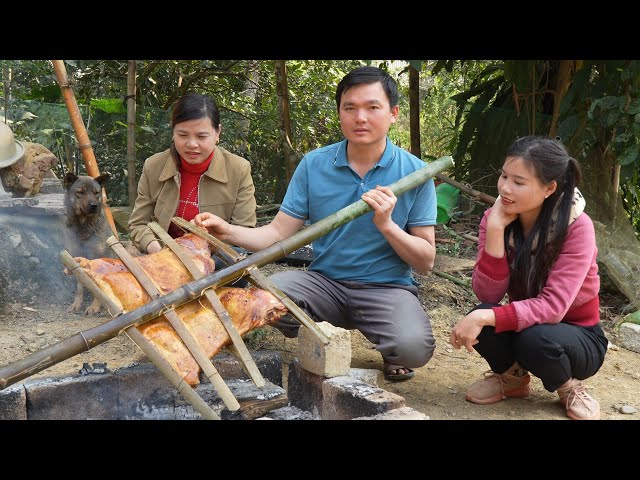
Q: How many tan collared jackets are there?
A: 1